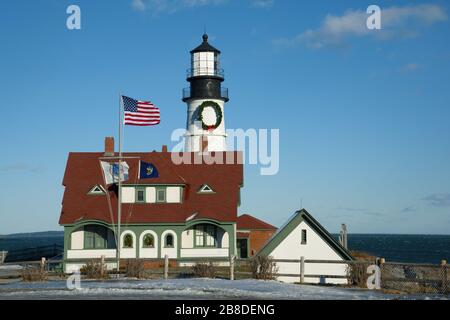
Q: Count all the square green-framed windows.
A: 2